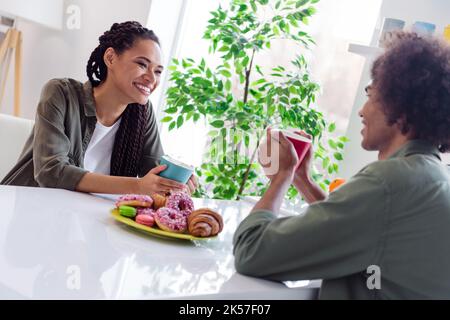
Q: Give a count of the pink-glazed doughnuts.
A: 4